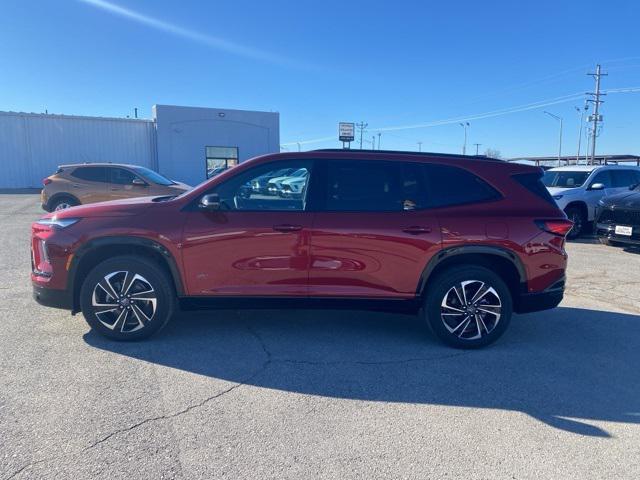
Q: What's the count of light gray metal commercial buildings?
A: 1